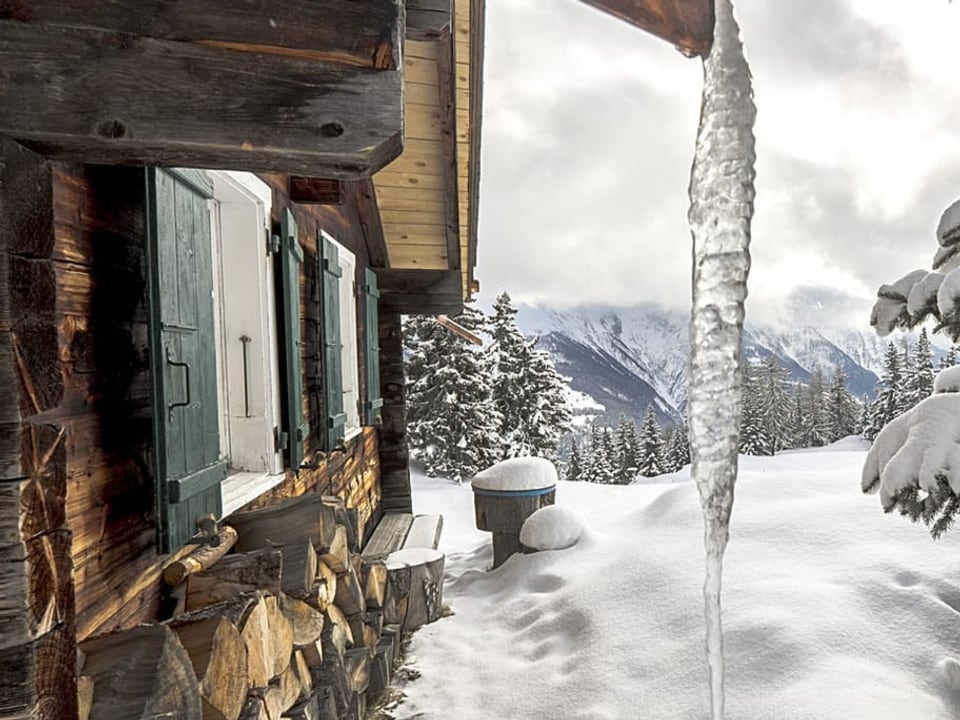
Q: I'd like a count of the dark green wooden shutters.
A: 4